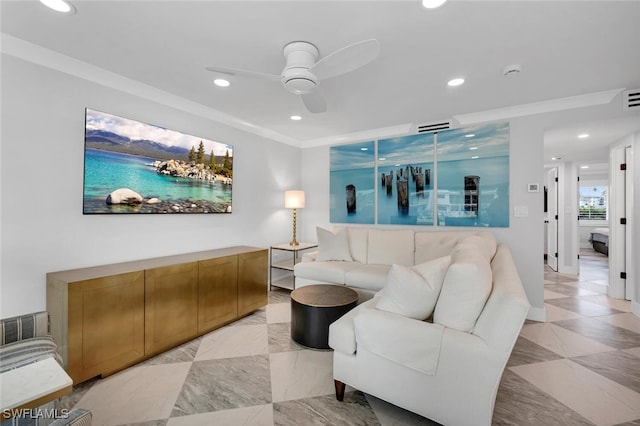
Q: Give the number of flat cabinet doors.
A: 4